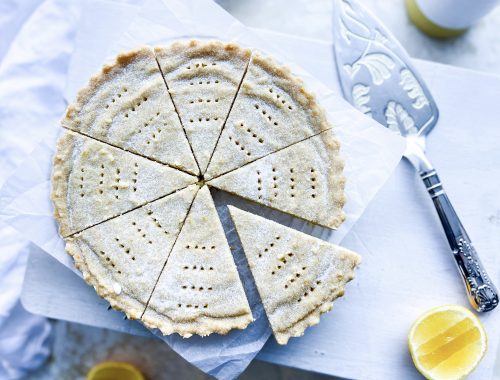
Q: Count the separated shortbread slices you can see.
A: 1